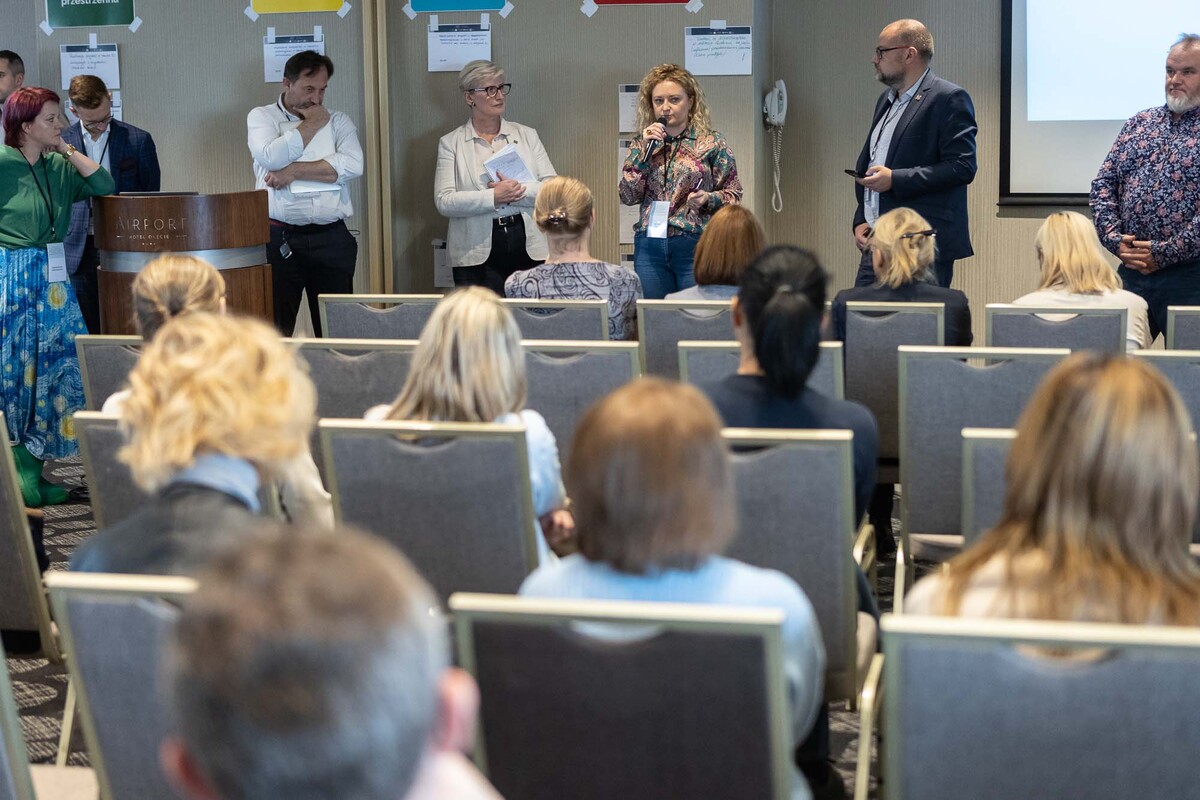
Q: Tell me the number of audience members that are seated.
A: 11